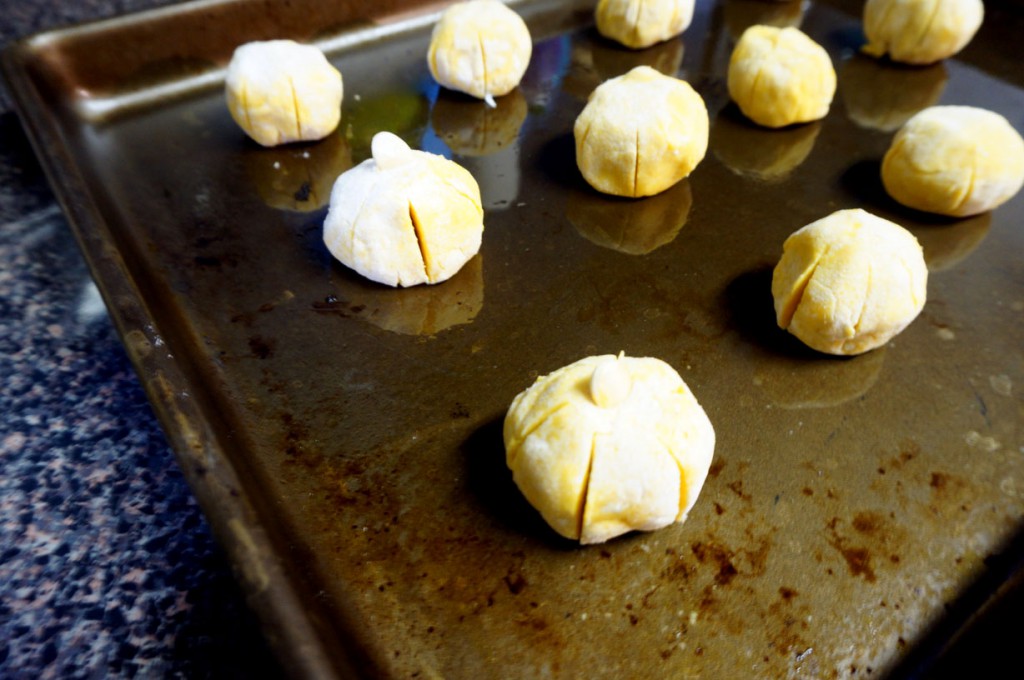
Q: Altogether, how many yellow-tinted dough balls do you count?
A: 10